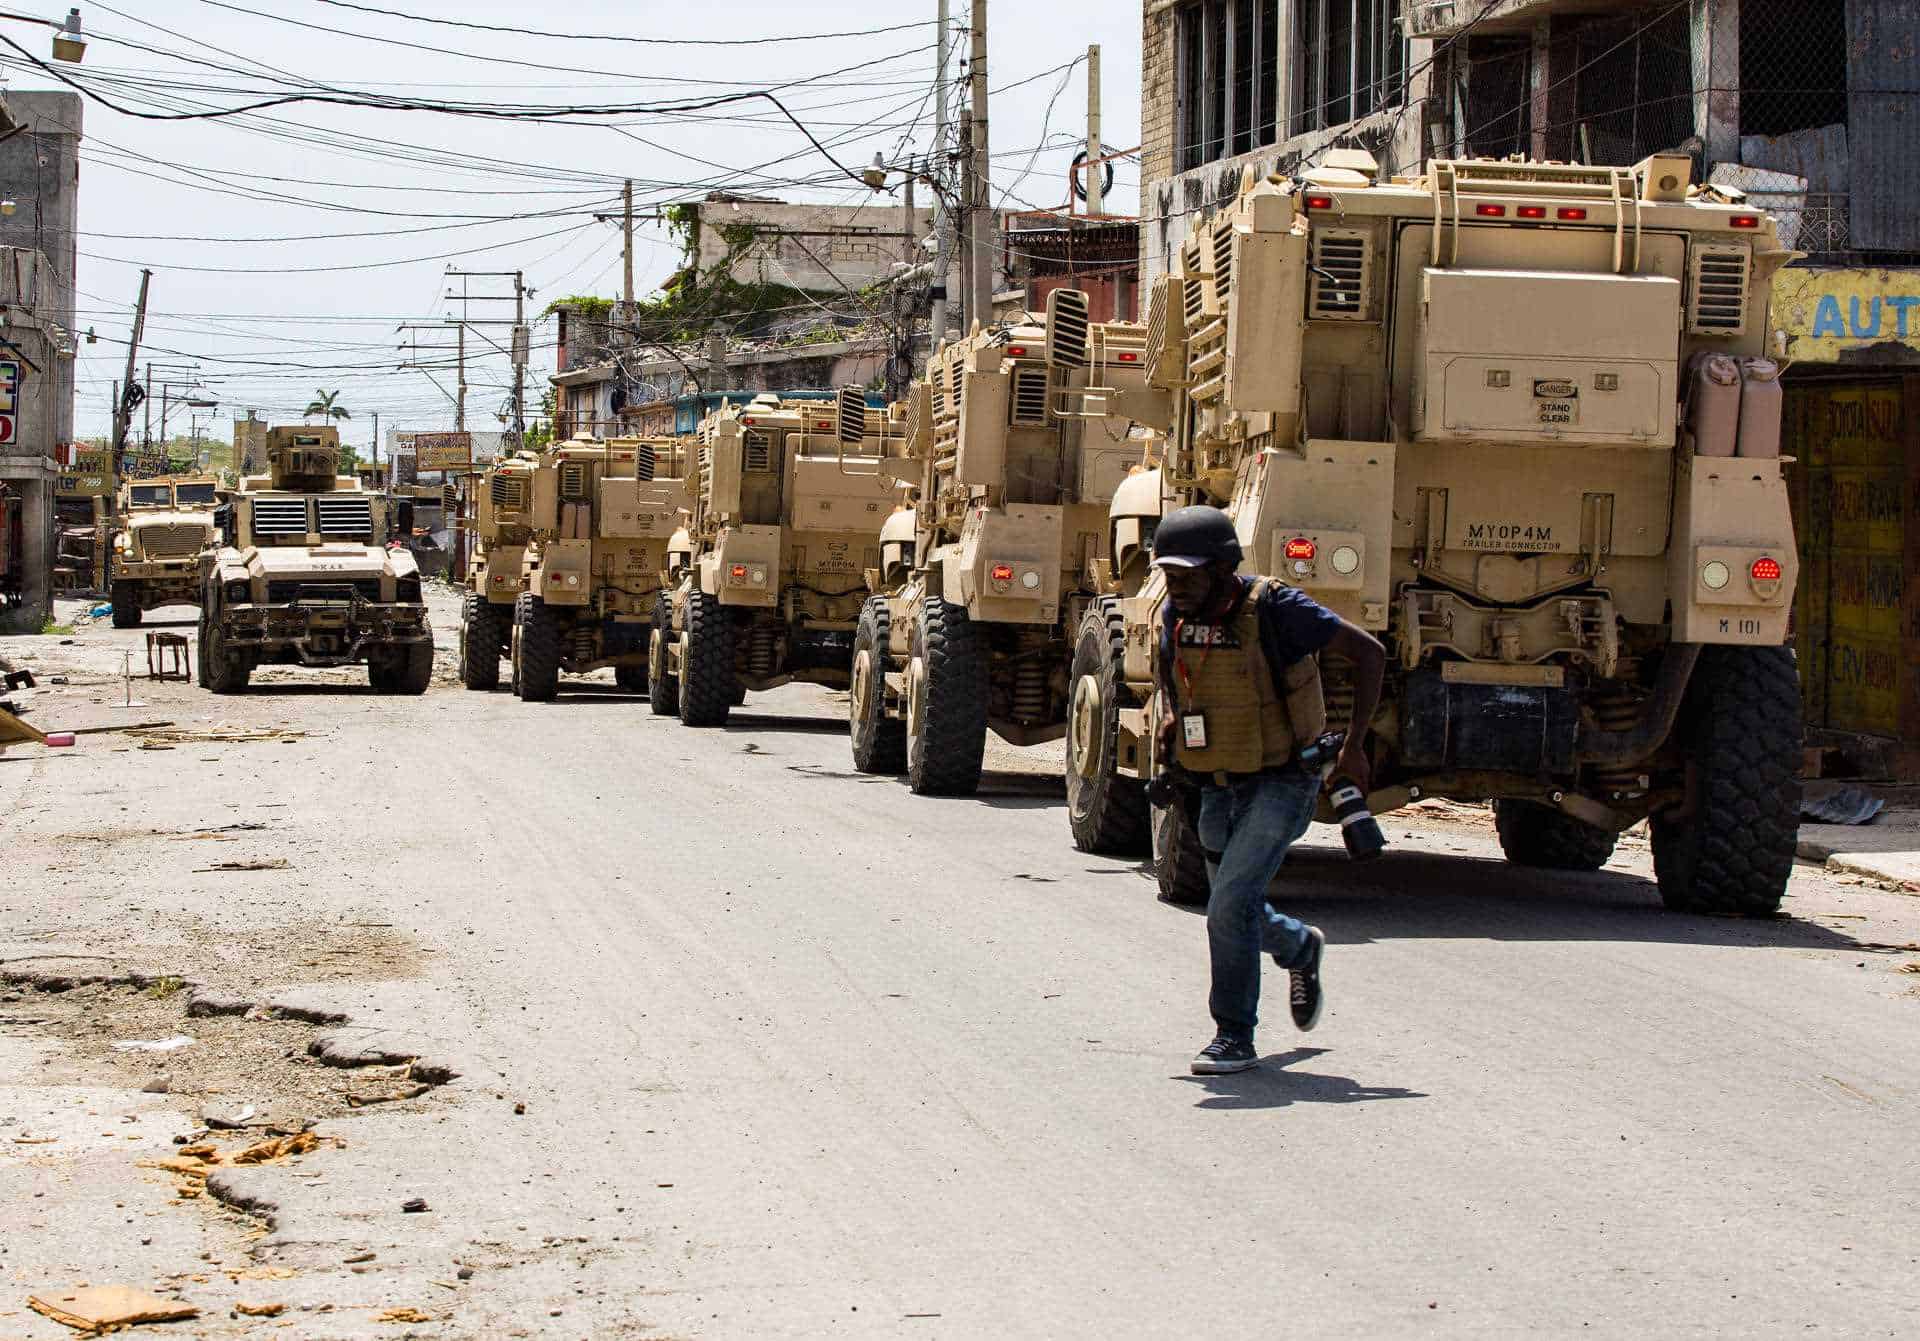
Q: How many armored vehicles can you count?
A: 7